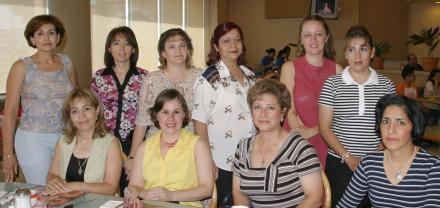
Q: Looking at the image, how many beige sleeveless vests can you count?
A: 1